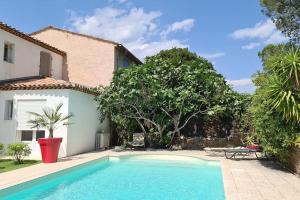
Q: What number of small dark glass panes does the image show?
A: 2